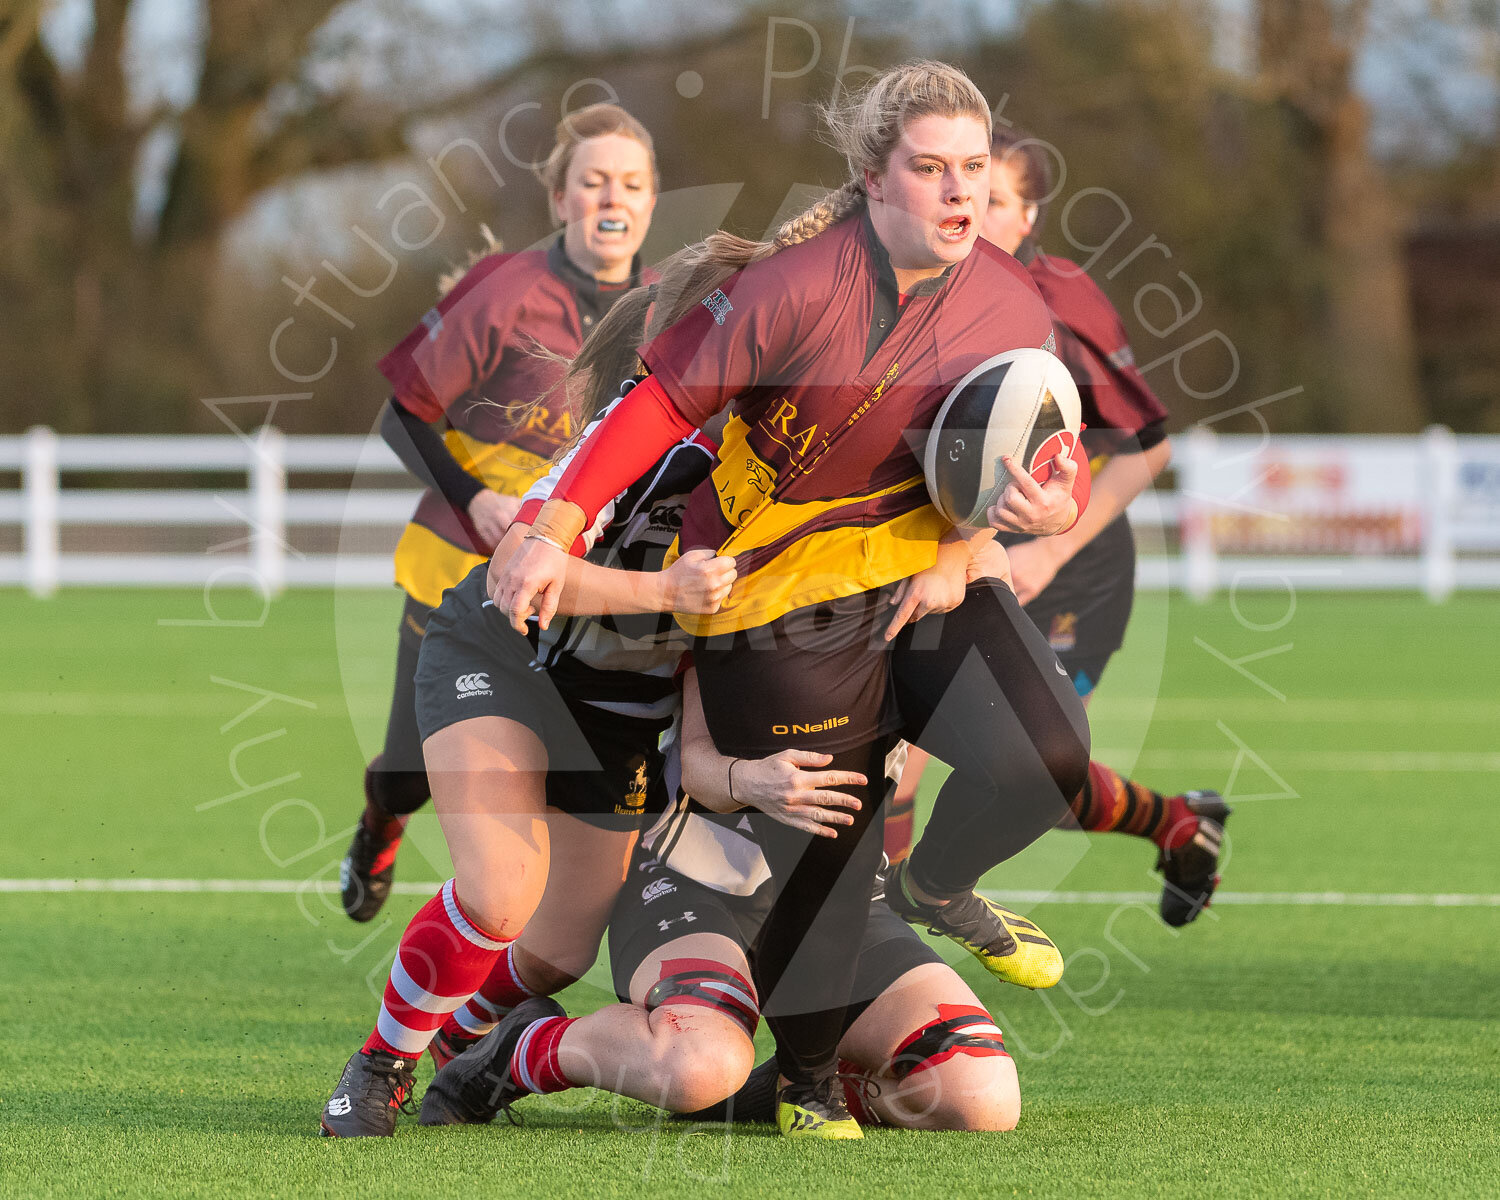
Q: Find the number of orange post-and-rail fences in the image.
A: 0